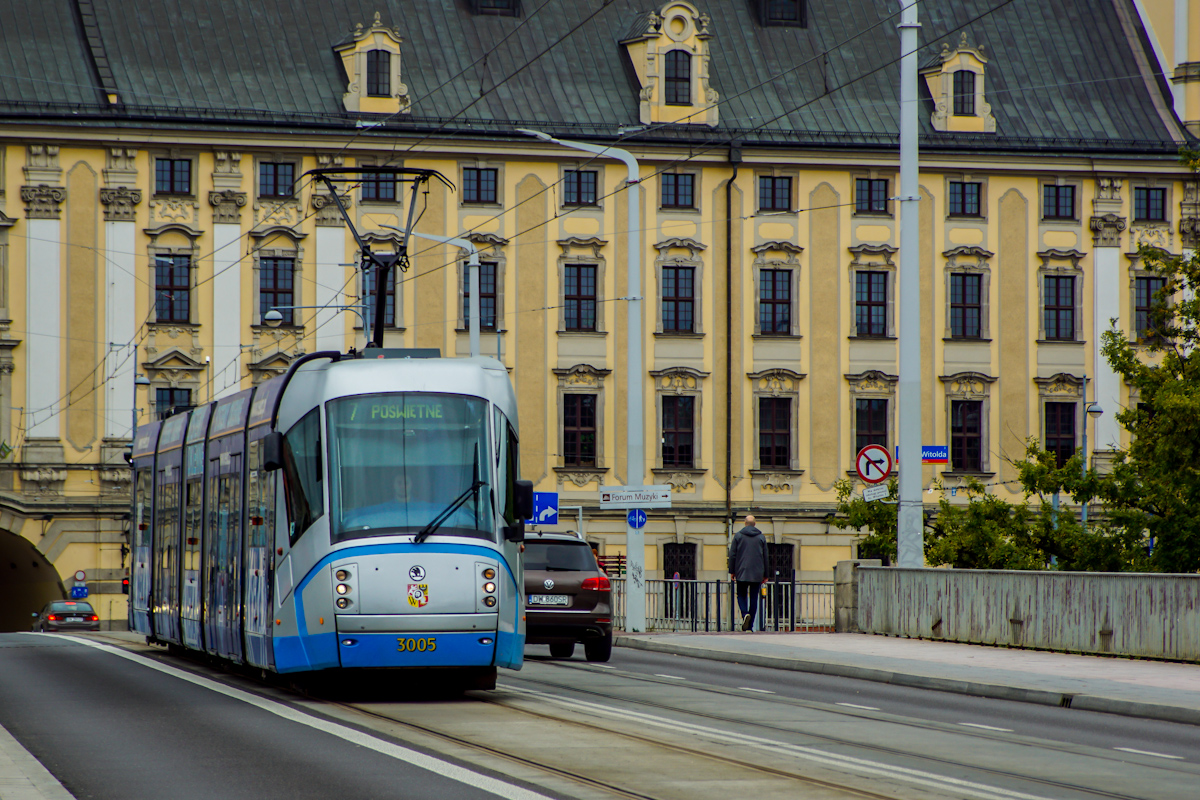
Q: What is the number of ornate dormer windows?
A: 3